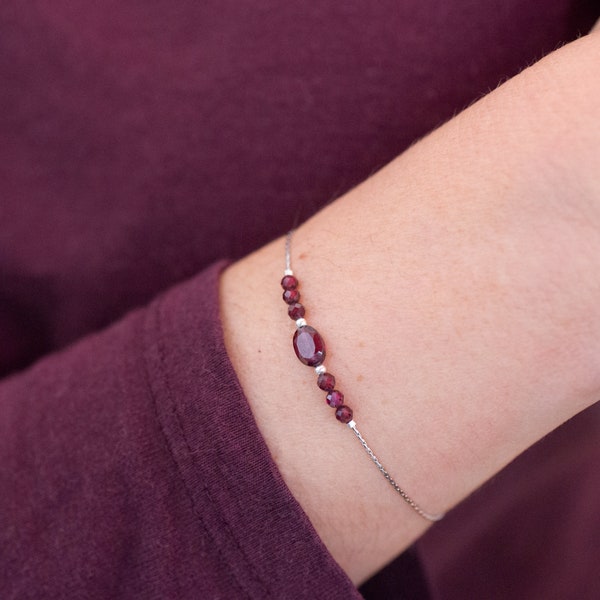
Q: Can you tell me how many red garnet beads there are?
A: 7